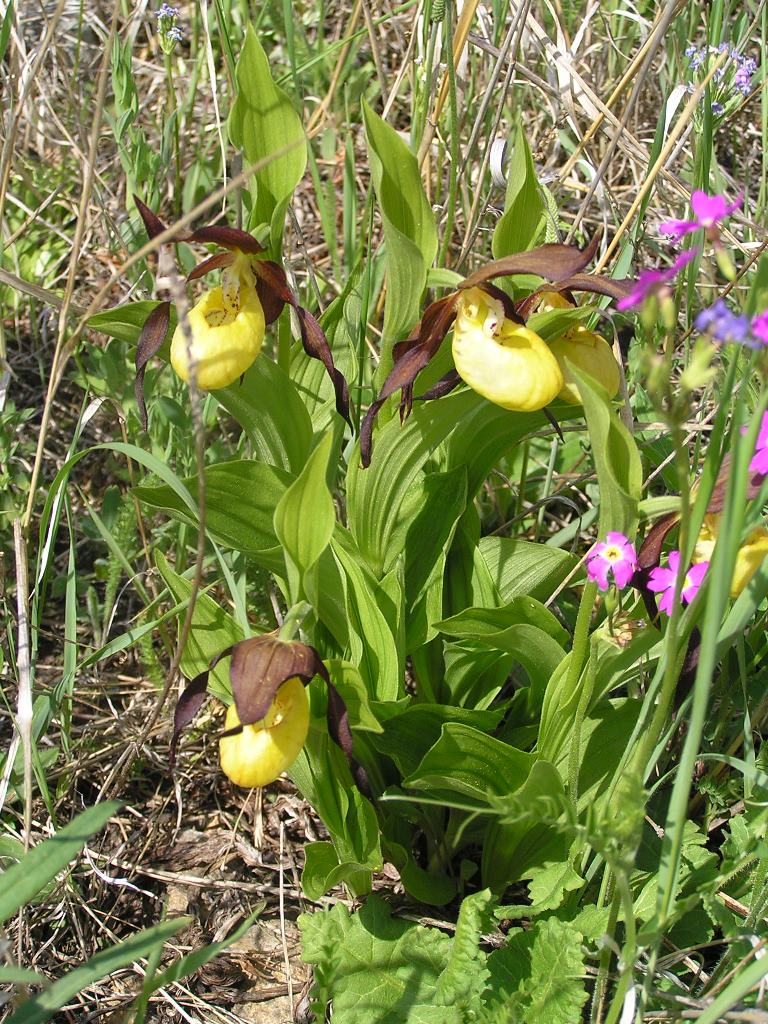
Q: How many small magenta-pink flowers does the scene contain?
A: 6